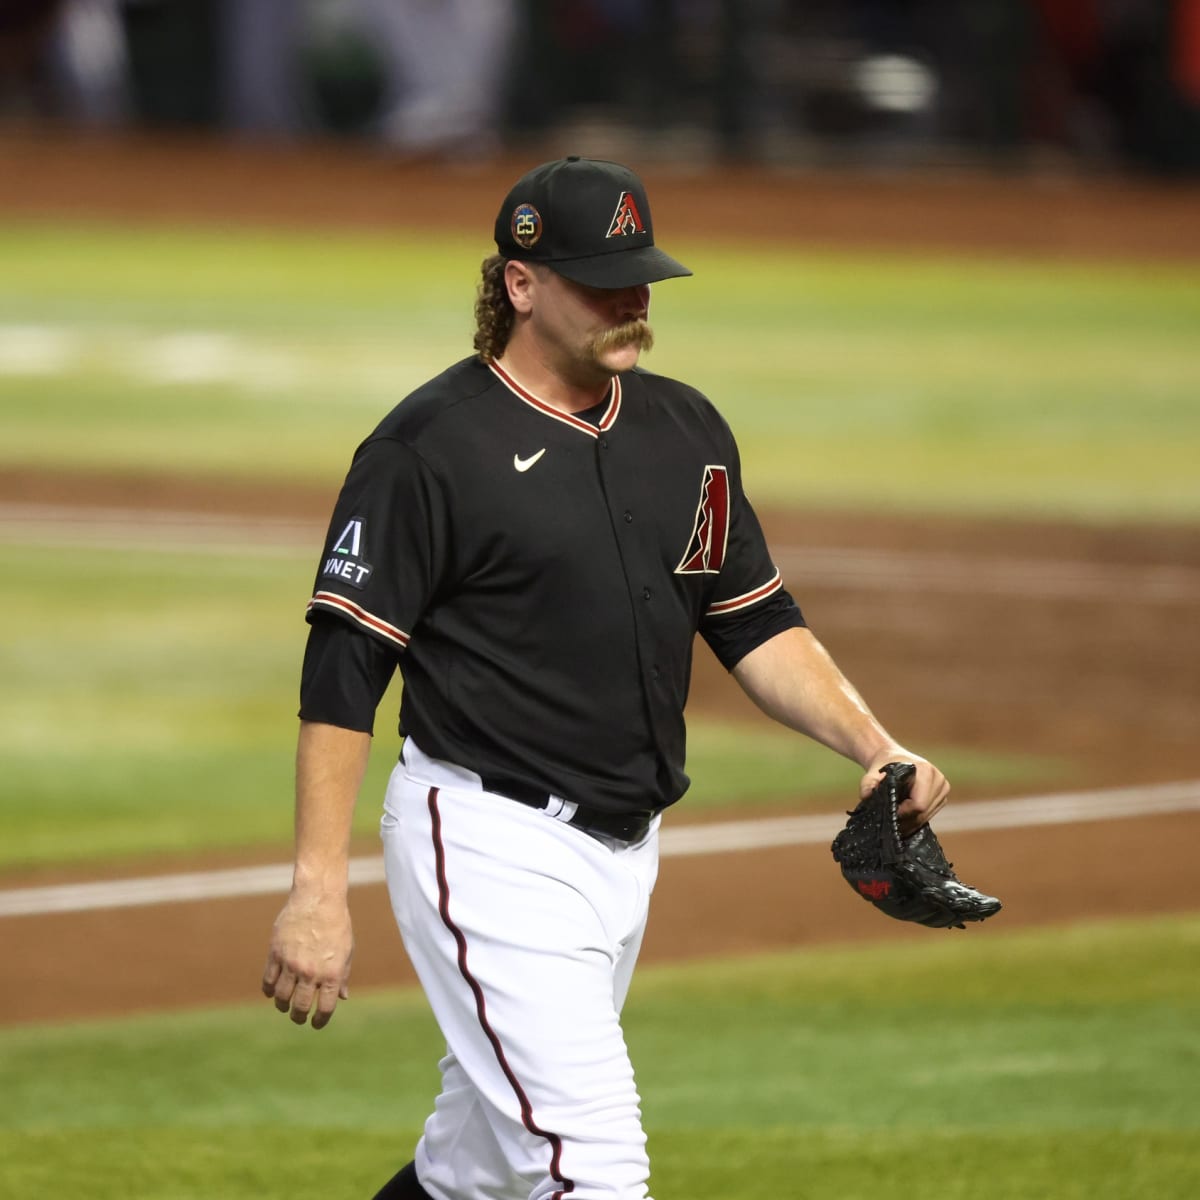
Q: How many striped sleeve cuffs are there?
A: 2